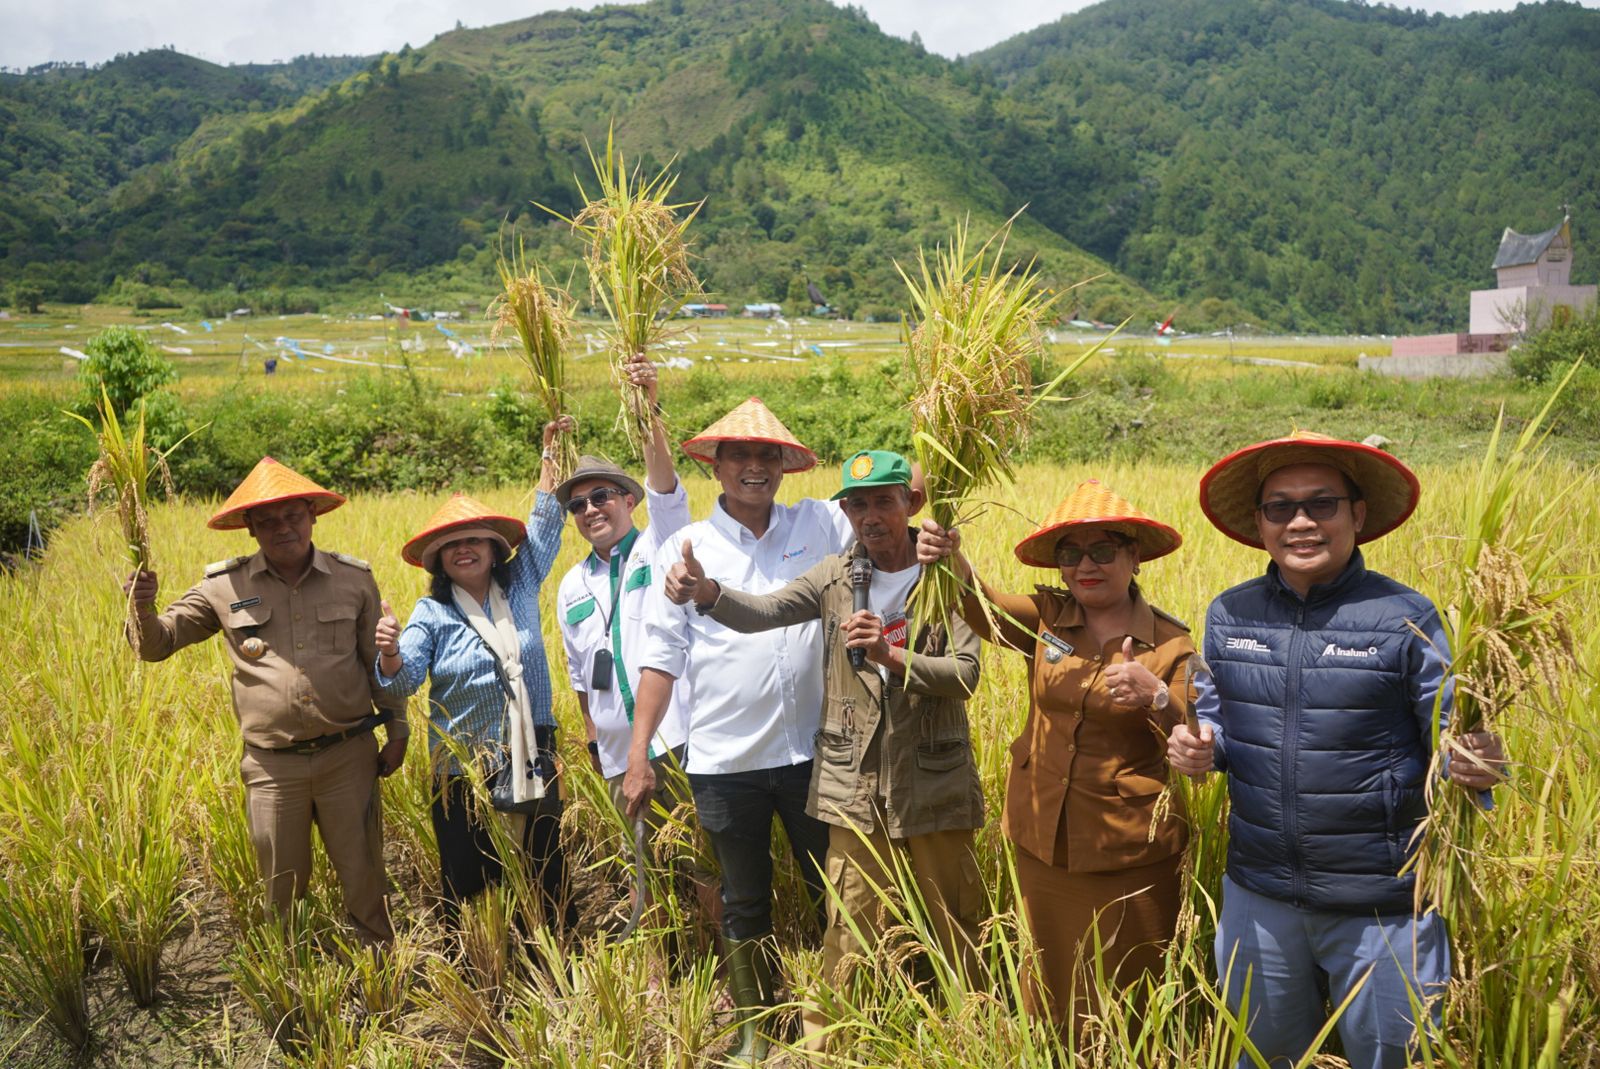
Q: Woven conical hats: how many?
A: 5